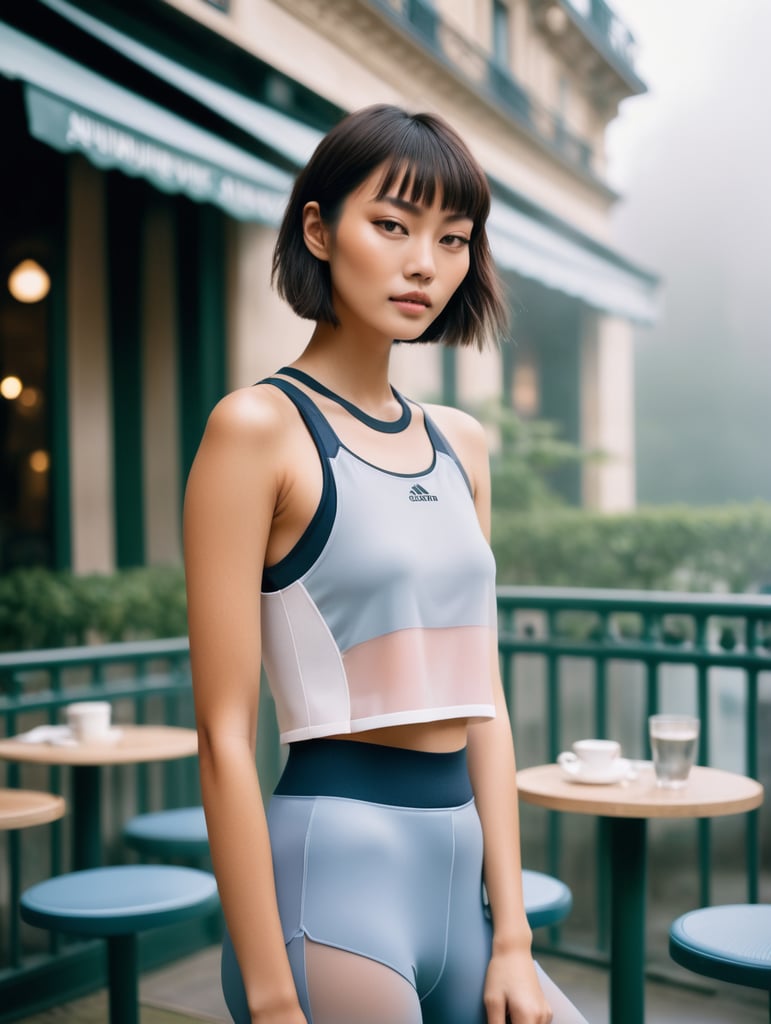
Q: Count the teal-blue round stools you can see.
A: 4